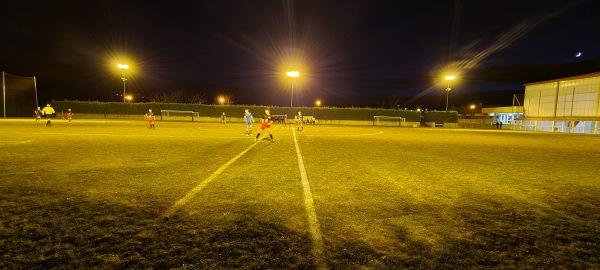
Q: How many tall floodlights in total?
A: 3